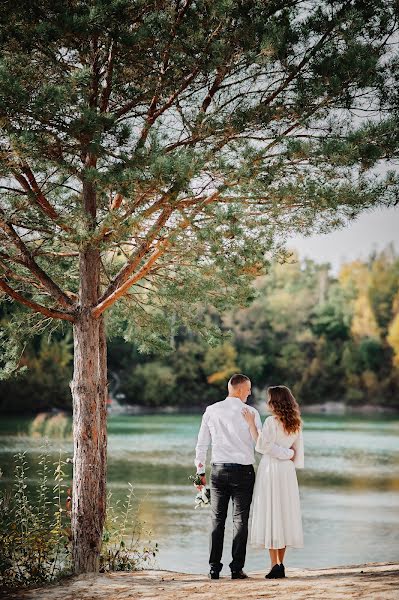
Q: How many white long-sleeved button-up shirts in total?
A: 1